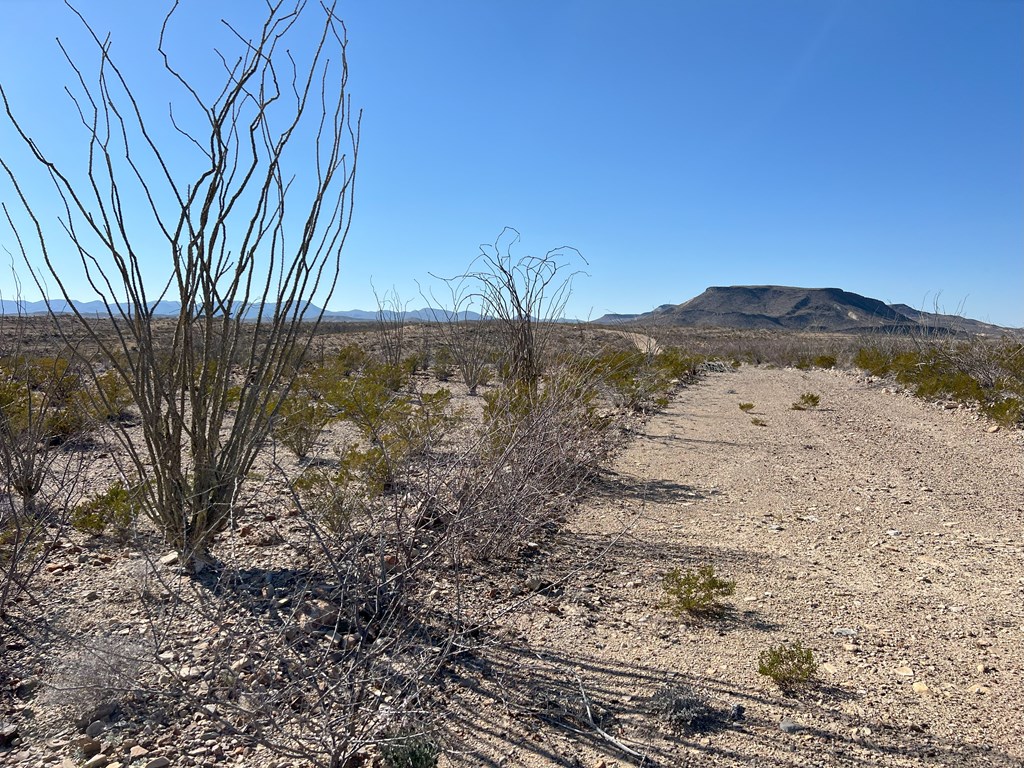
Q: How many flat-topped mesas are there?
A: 1